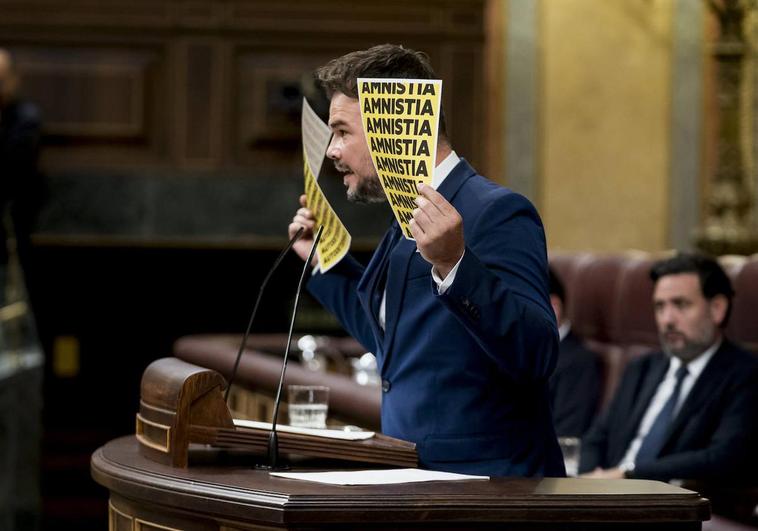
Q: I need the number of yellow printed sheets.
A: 2